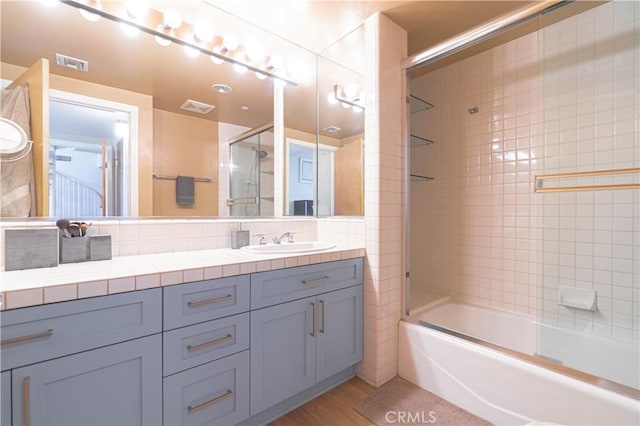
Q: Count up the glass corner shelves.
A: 3